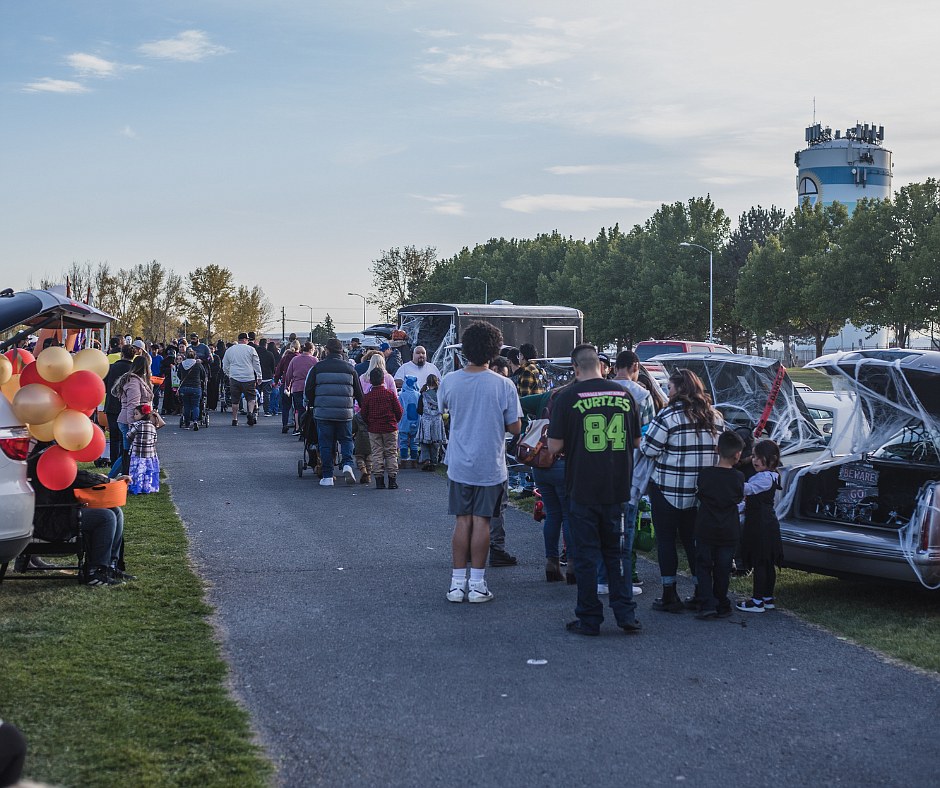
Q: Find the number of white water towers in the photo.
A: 1